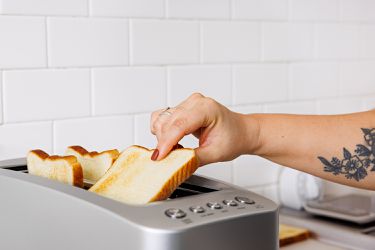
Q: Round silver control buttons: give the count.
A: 5